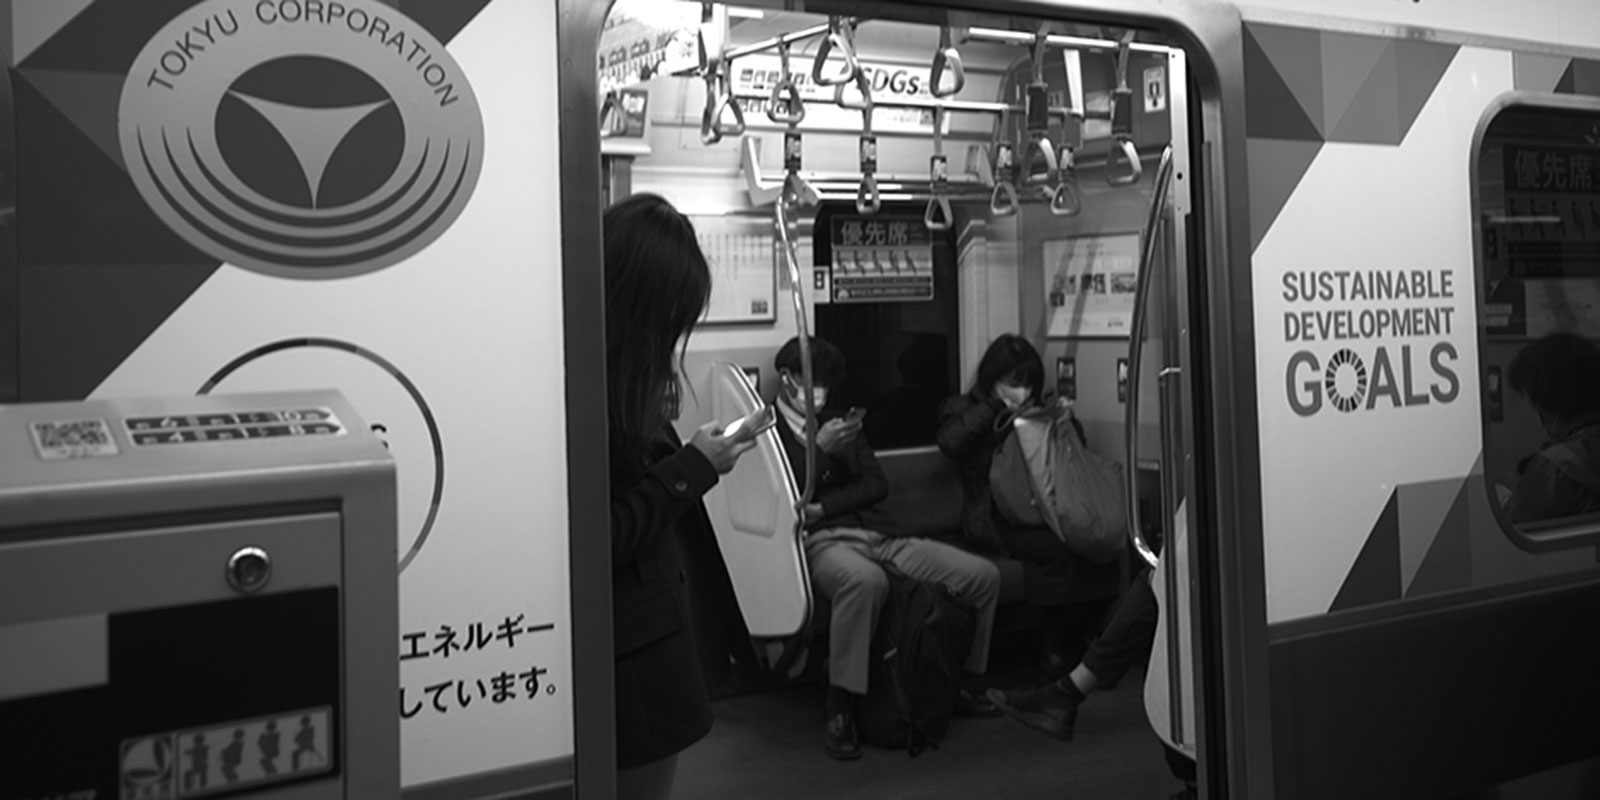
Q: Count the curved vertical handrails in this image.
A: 2